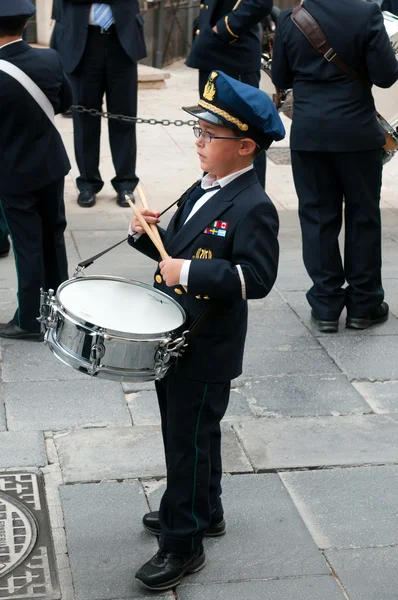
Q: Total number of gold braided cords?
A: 1